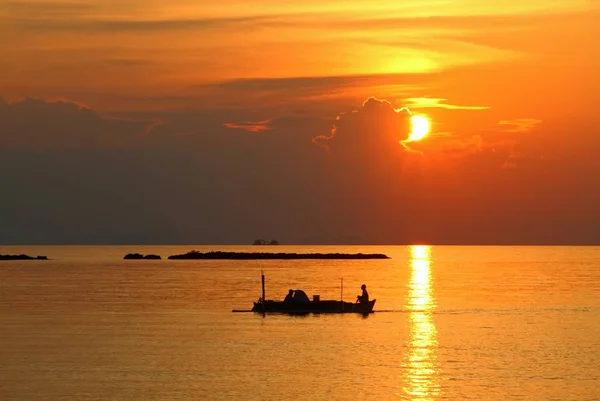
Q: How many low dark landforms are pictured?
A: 3